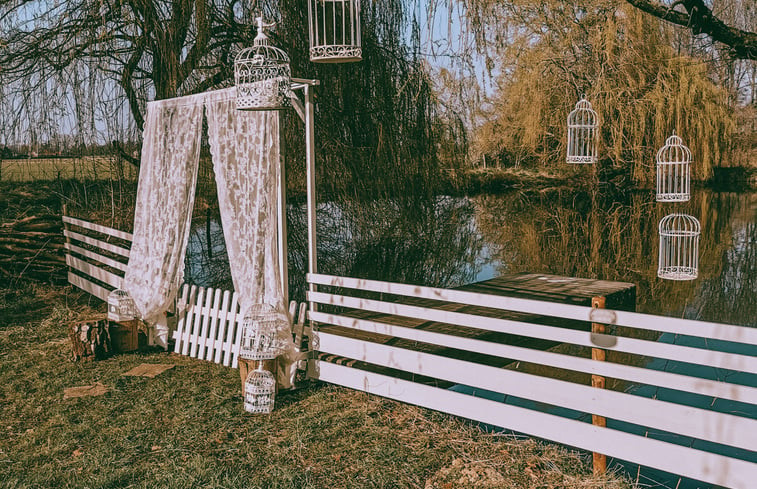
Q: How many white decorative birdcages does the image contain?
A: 8